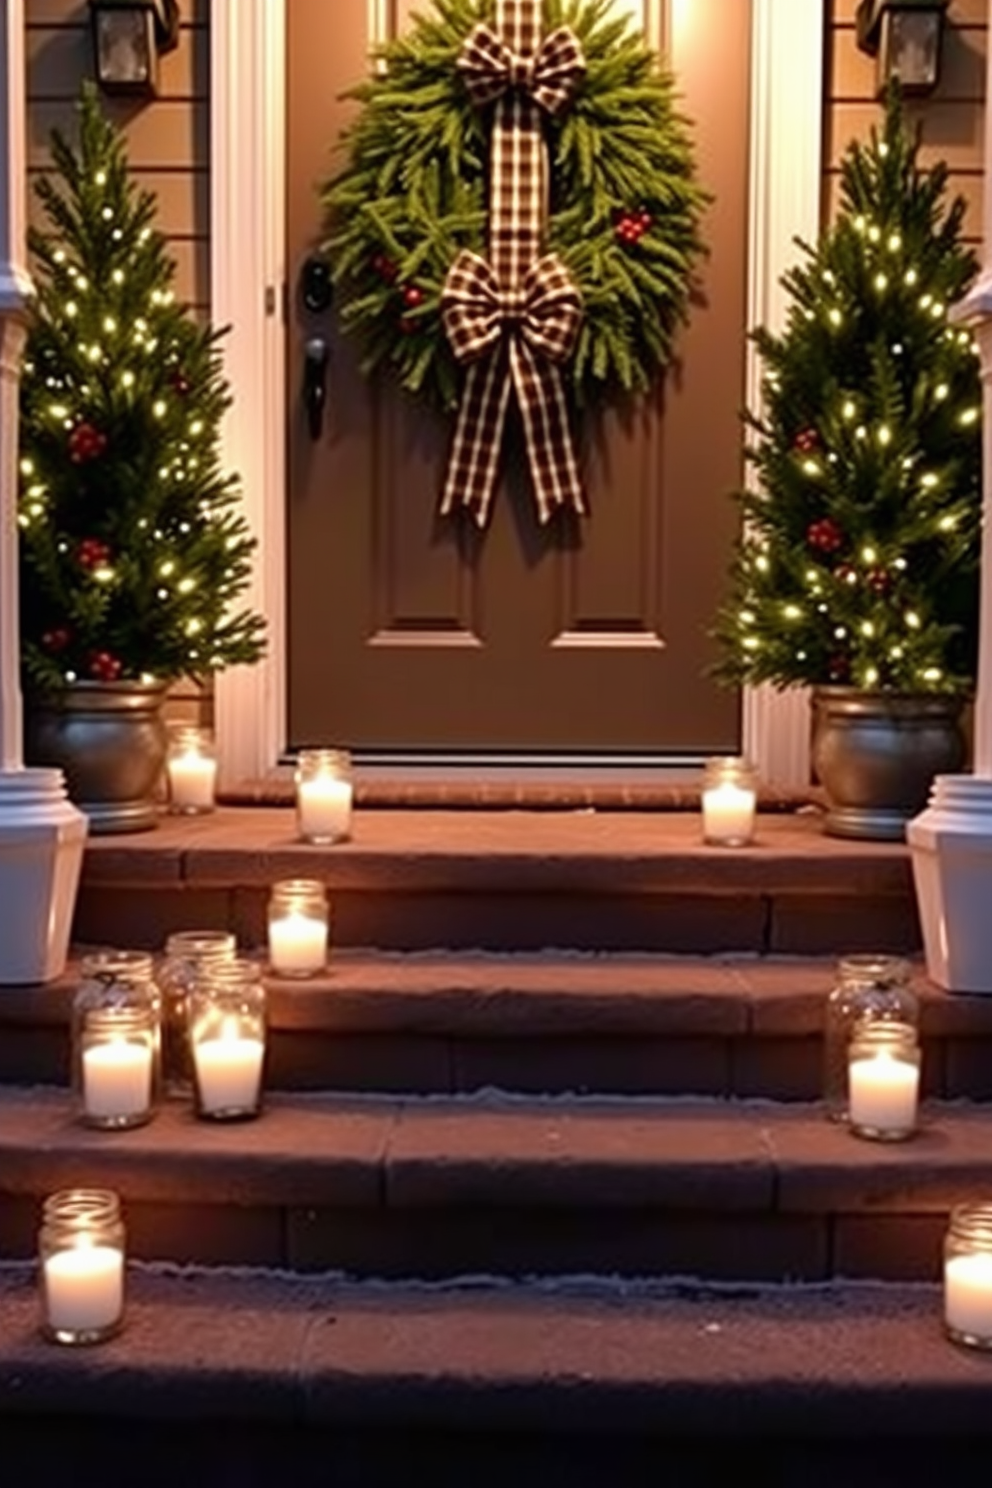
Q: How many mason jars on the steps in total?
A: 12